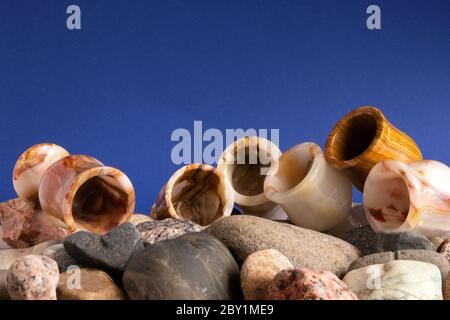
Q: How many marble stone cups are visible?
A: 7